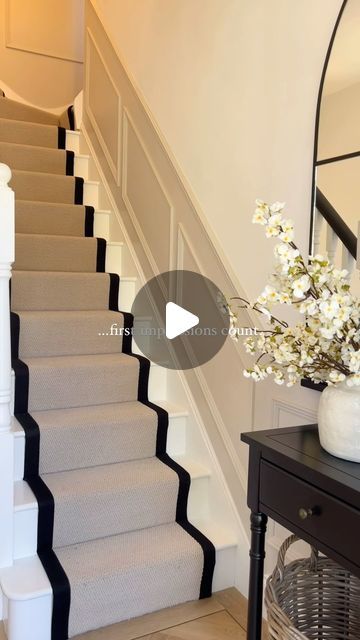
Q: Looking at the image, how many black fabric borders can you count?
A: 2